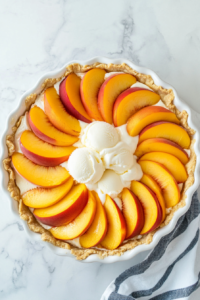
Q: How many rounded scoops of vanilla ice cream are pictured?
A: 4